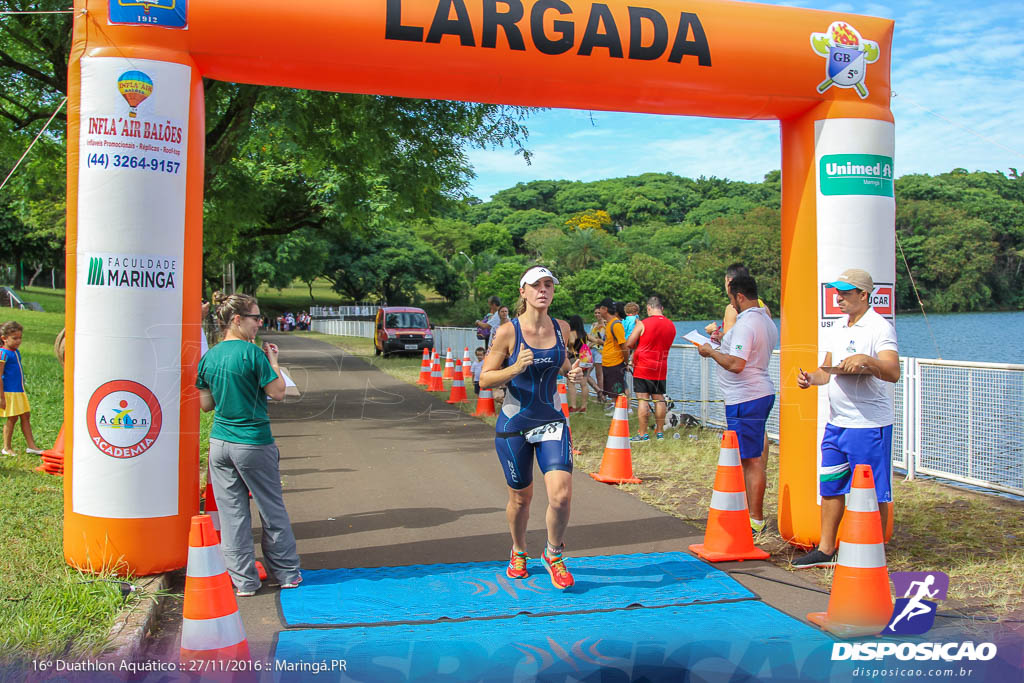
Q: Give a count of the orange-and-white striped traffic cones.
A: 13